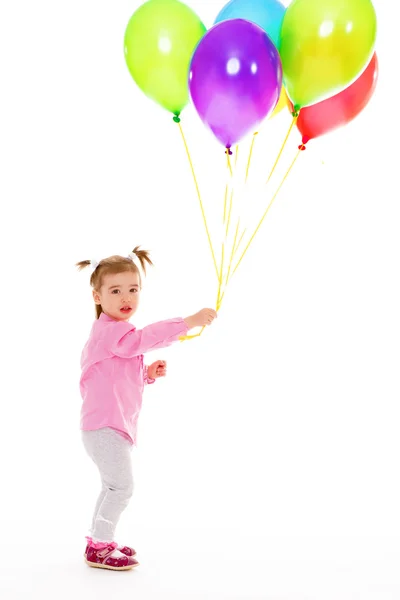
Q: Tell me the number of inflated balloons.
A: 6